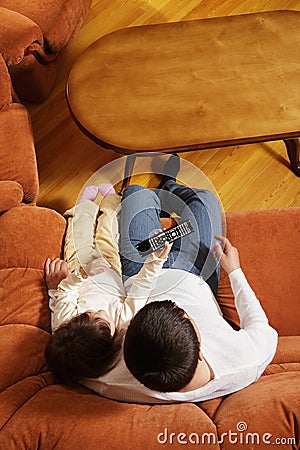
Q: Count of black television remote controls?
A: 1